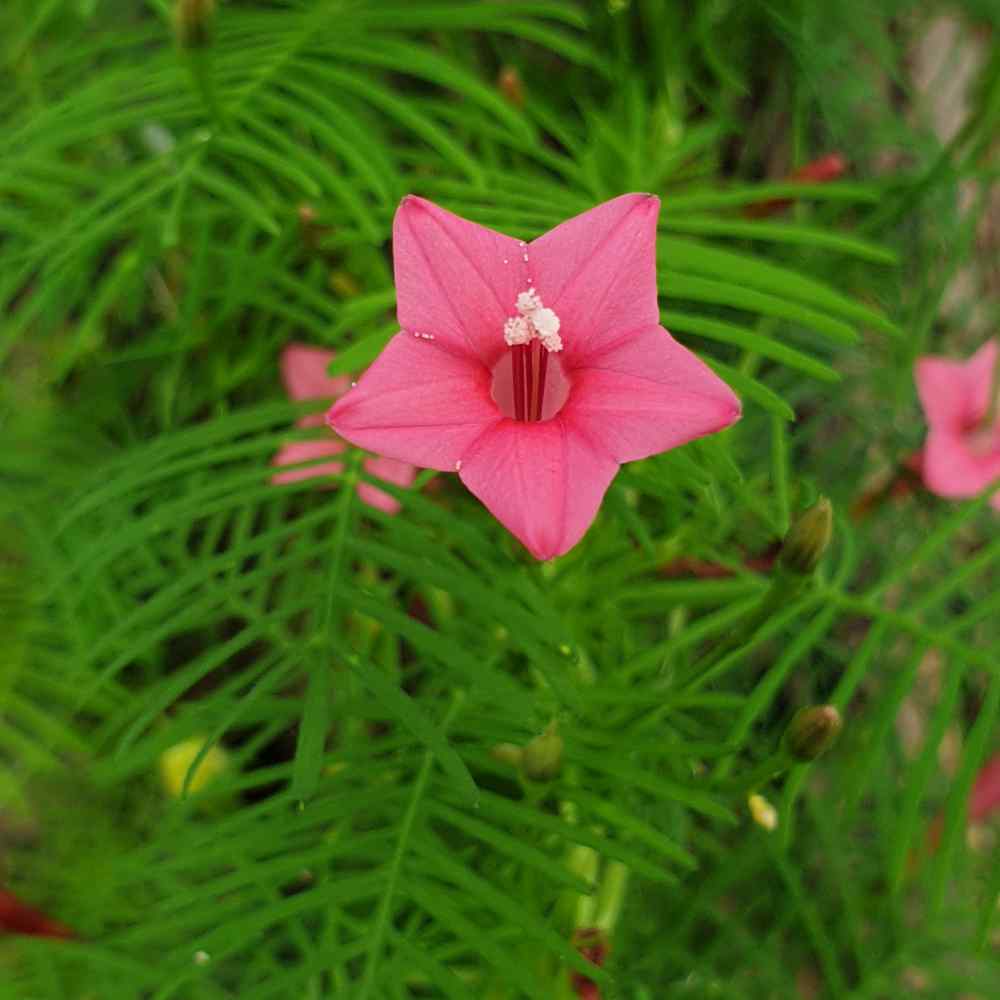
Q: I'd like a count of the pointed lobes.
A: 5